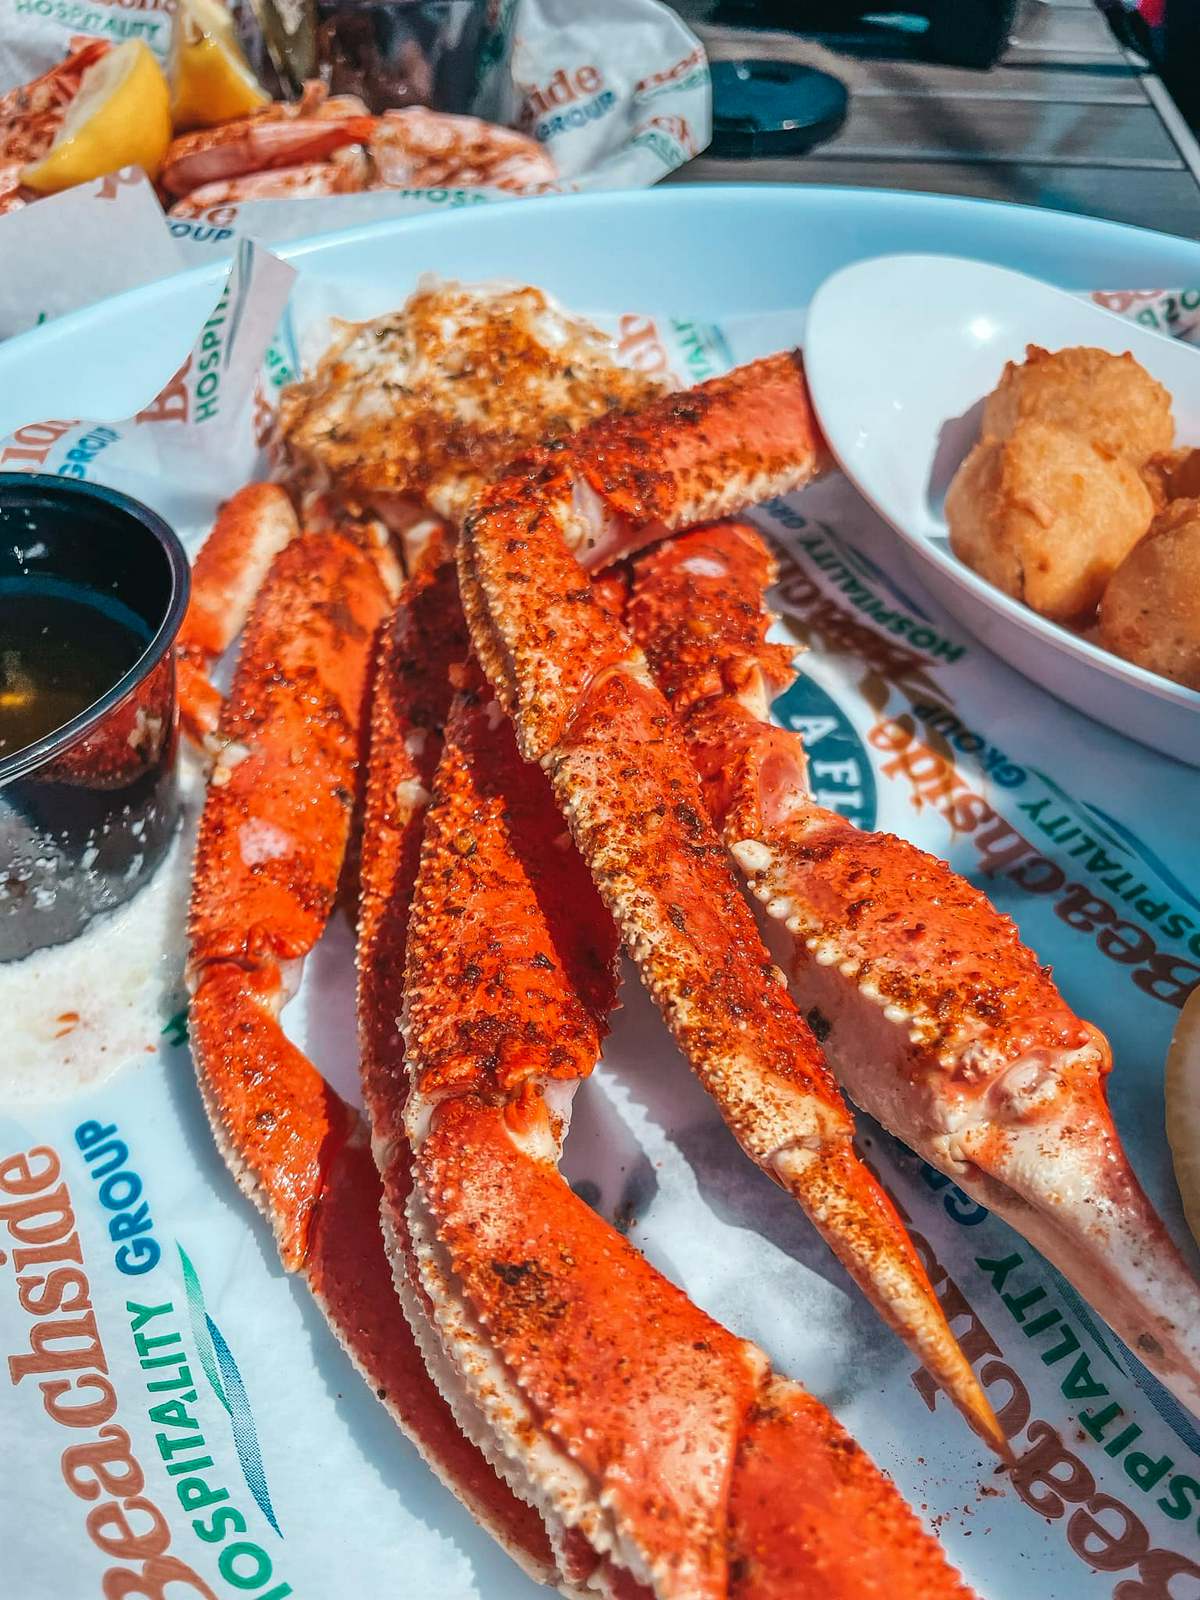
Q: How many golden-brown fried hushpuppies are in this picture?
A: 4